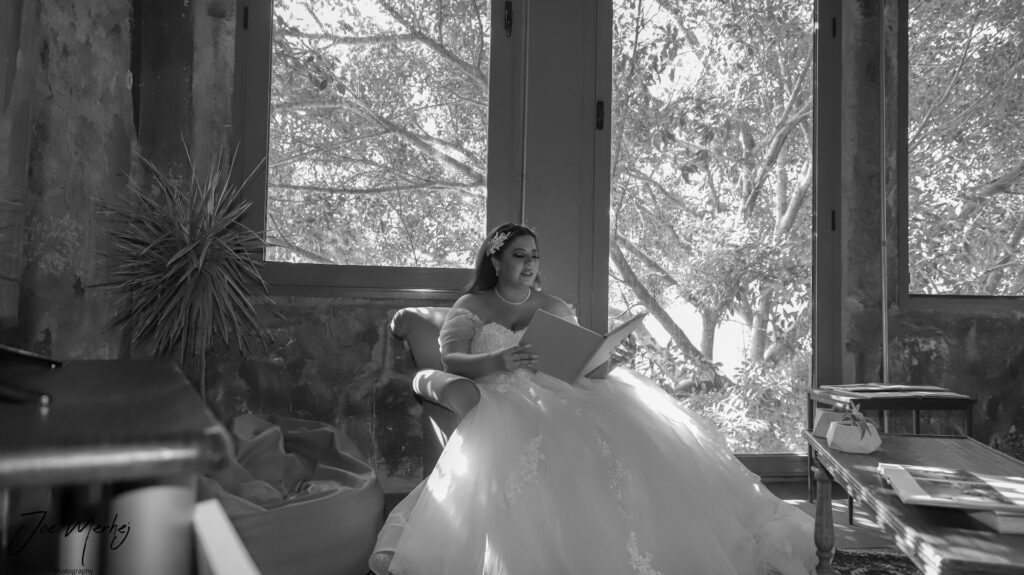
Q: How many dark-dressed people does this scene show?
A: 0